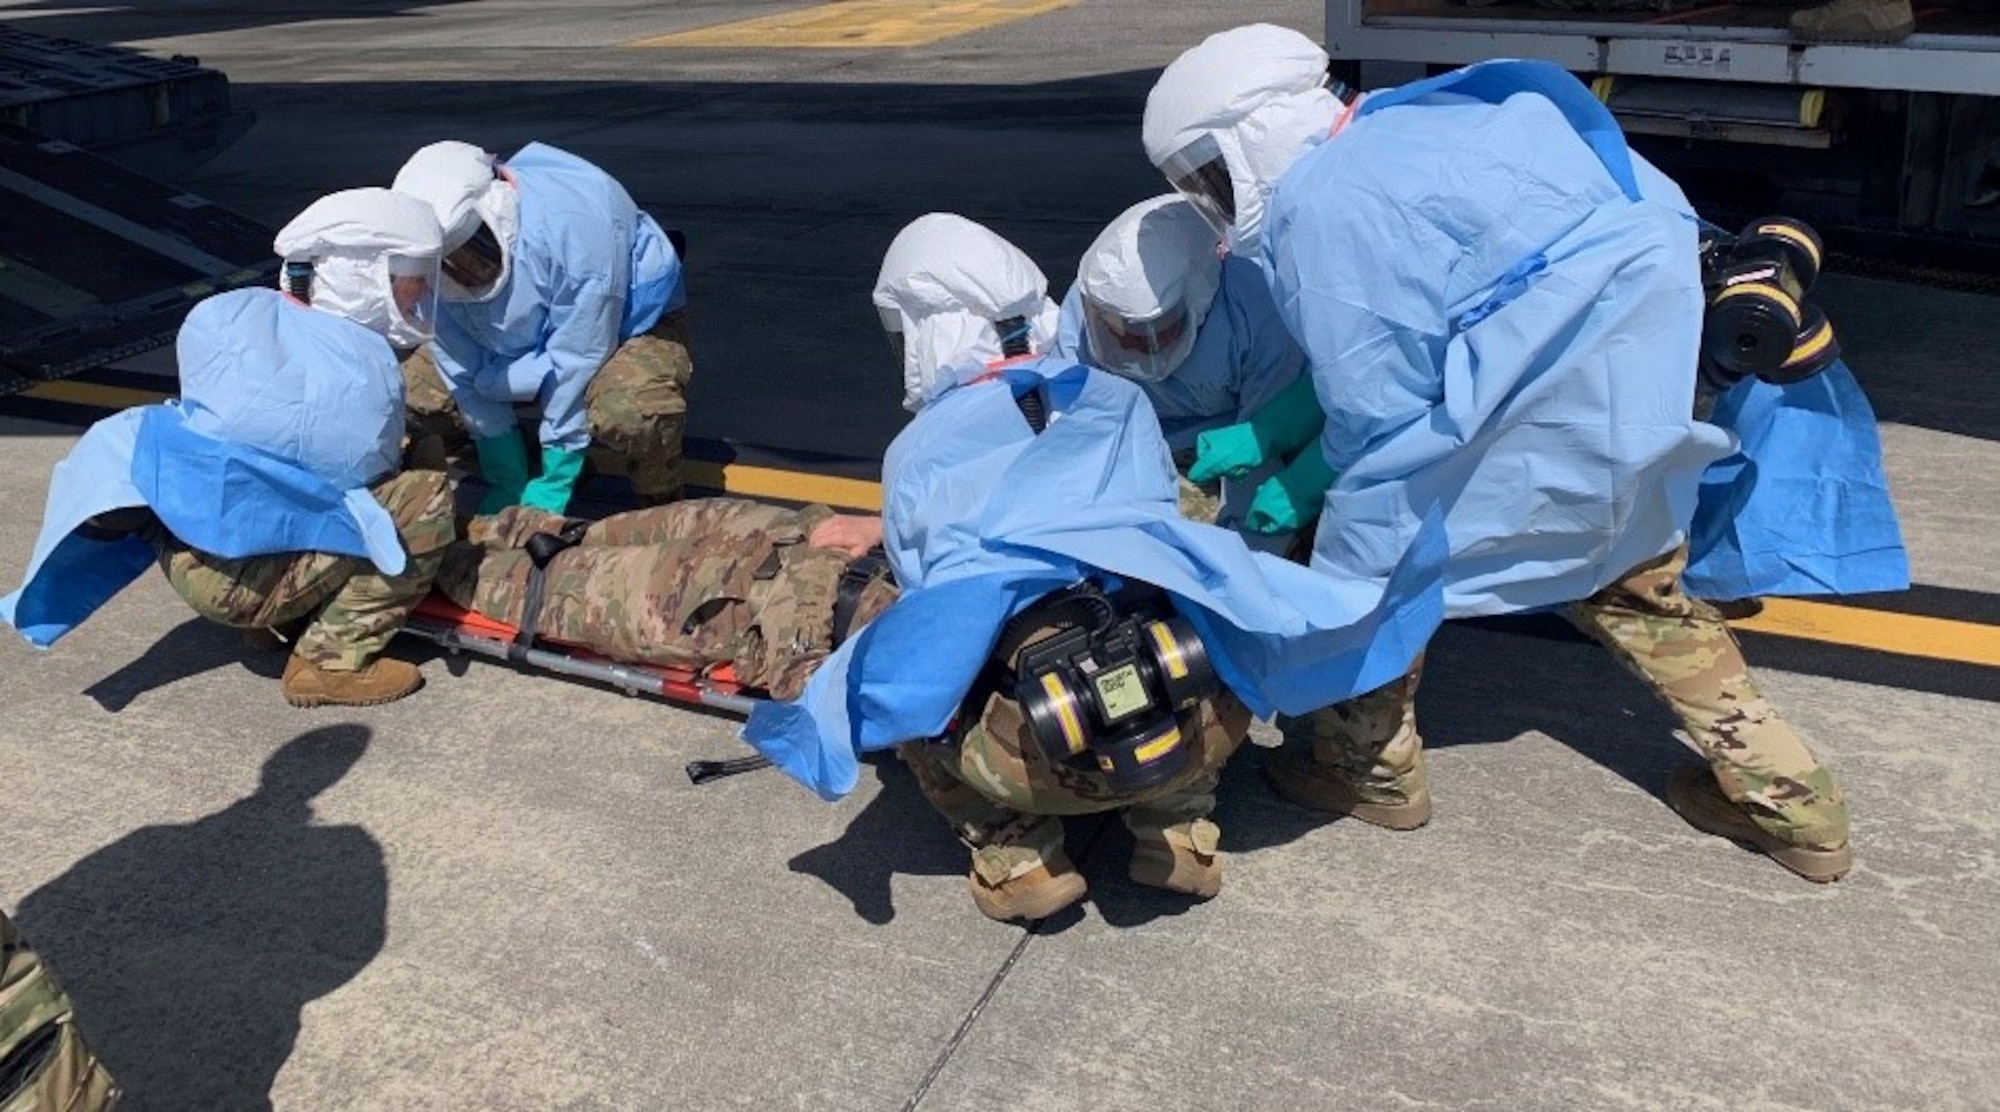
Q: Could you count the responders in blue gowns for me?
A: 5